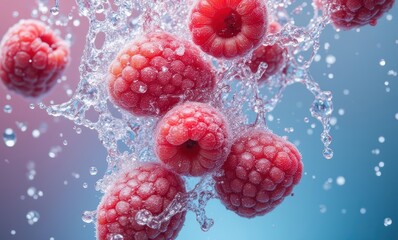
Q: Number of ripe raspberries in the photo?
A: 8